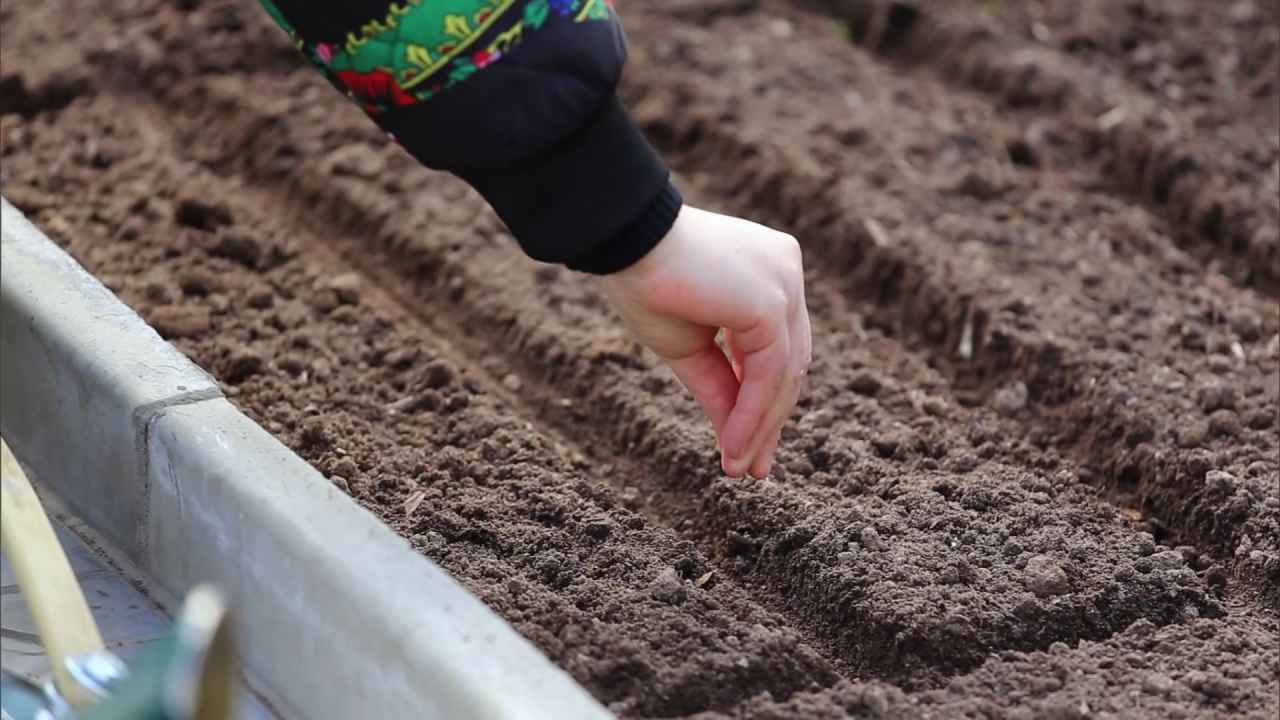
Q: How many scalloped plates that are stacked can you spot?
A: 0